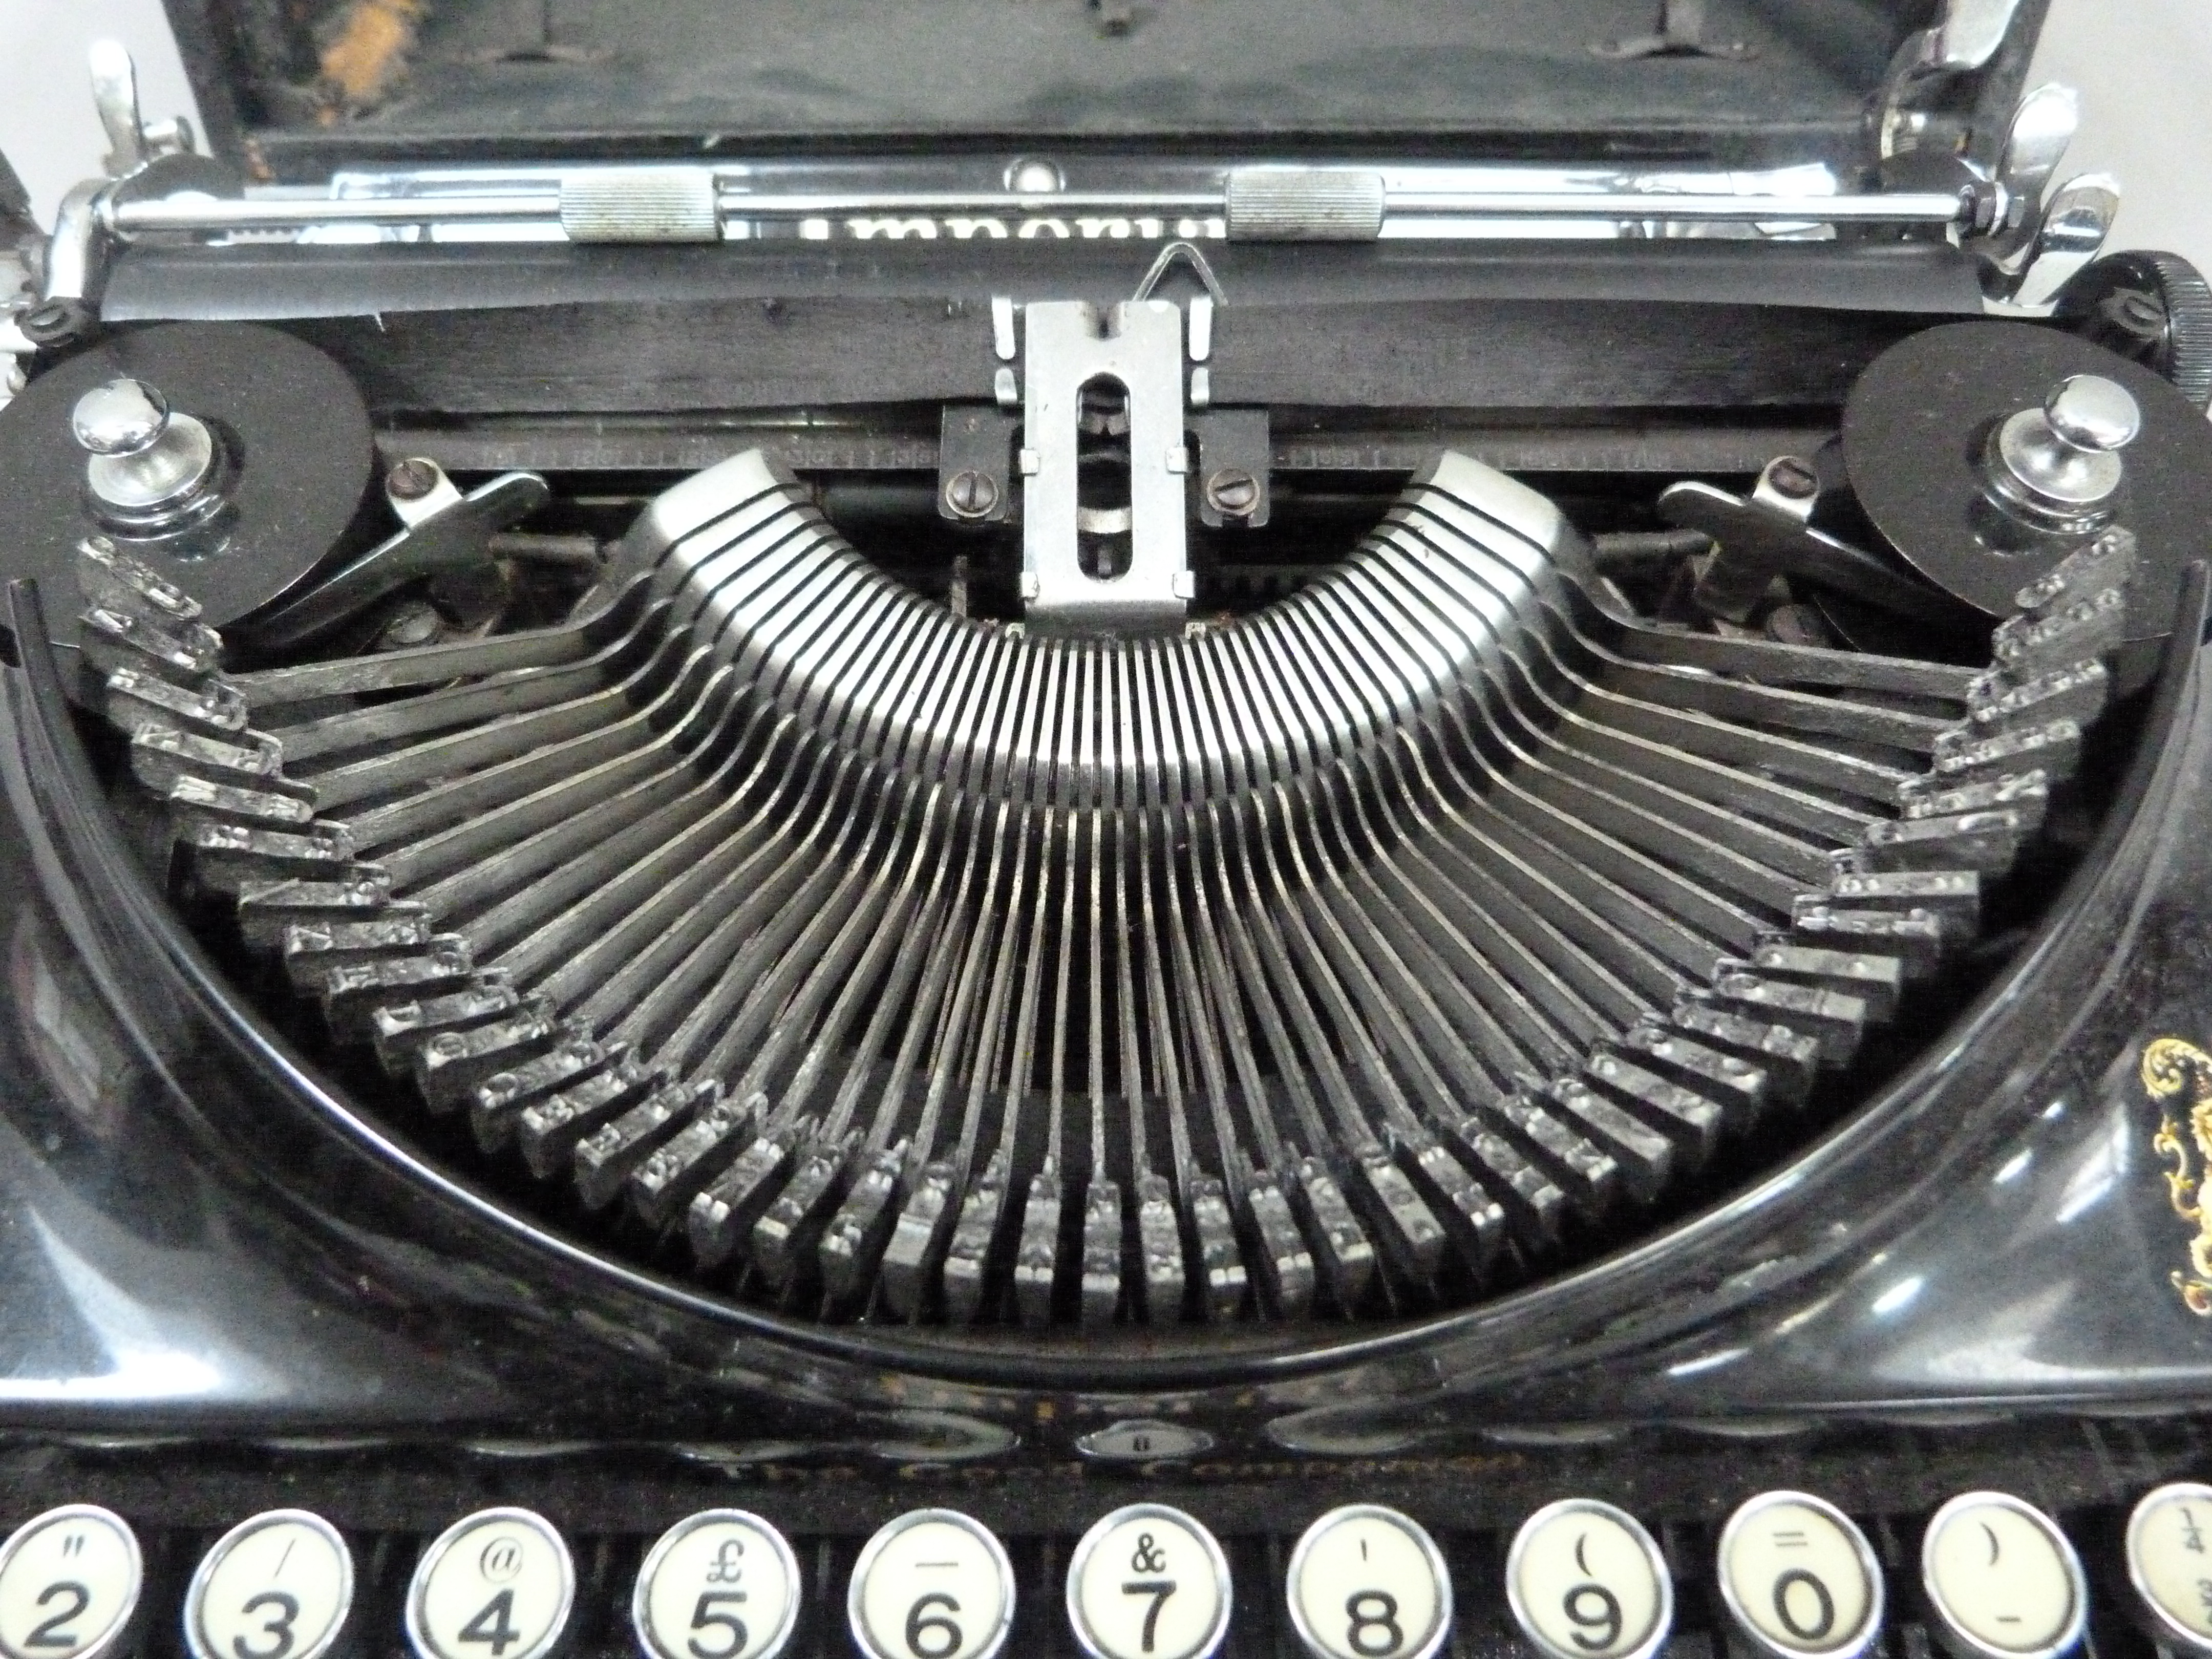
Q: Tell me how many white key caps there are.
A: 11